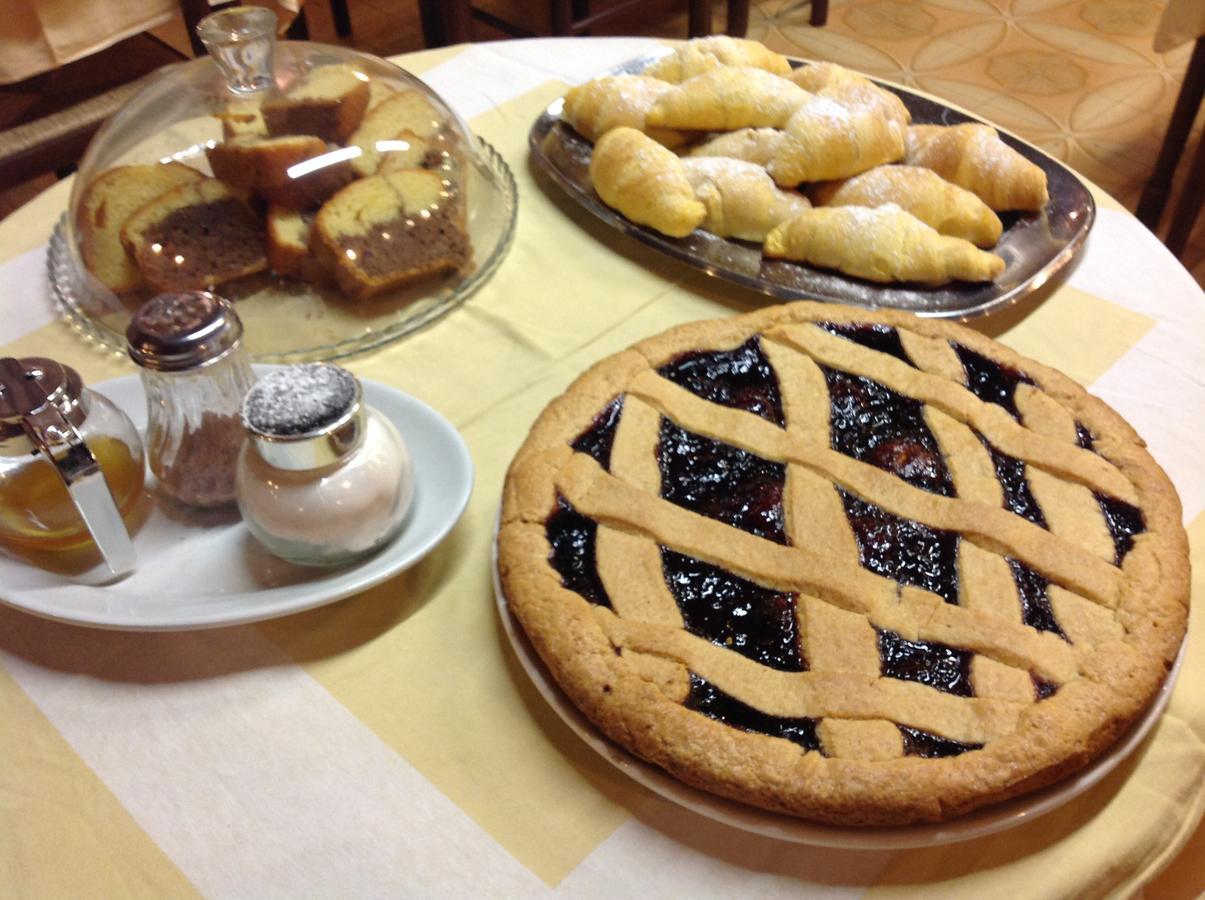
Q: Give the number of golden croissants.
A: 11